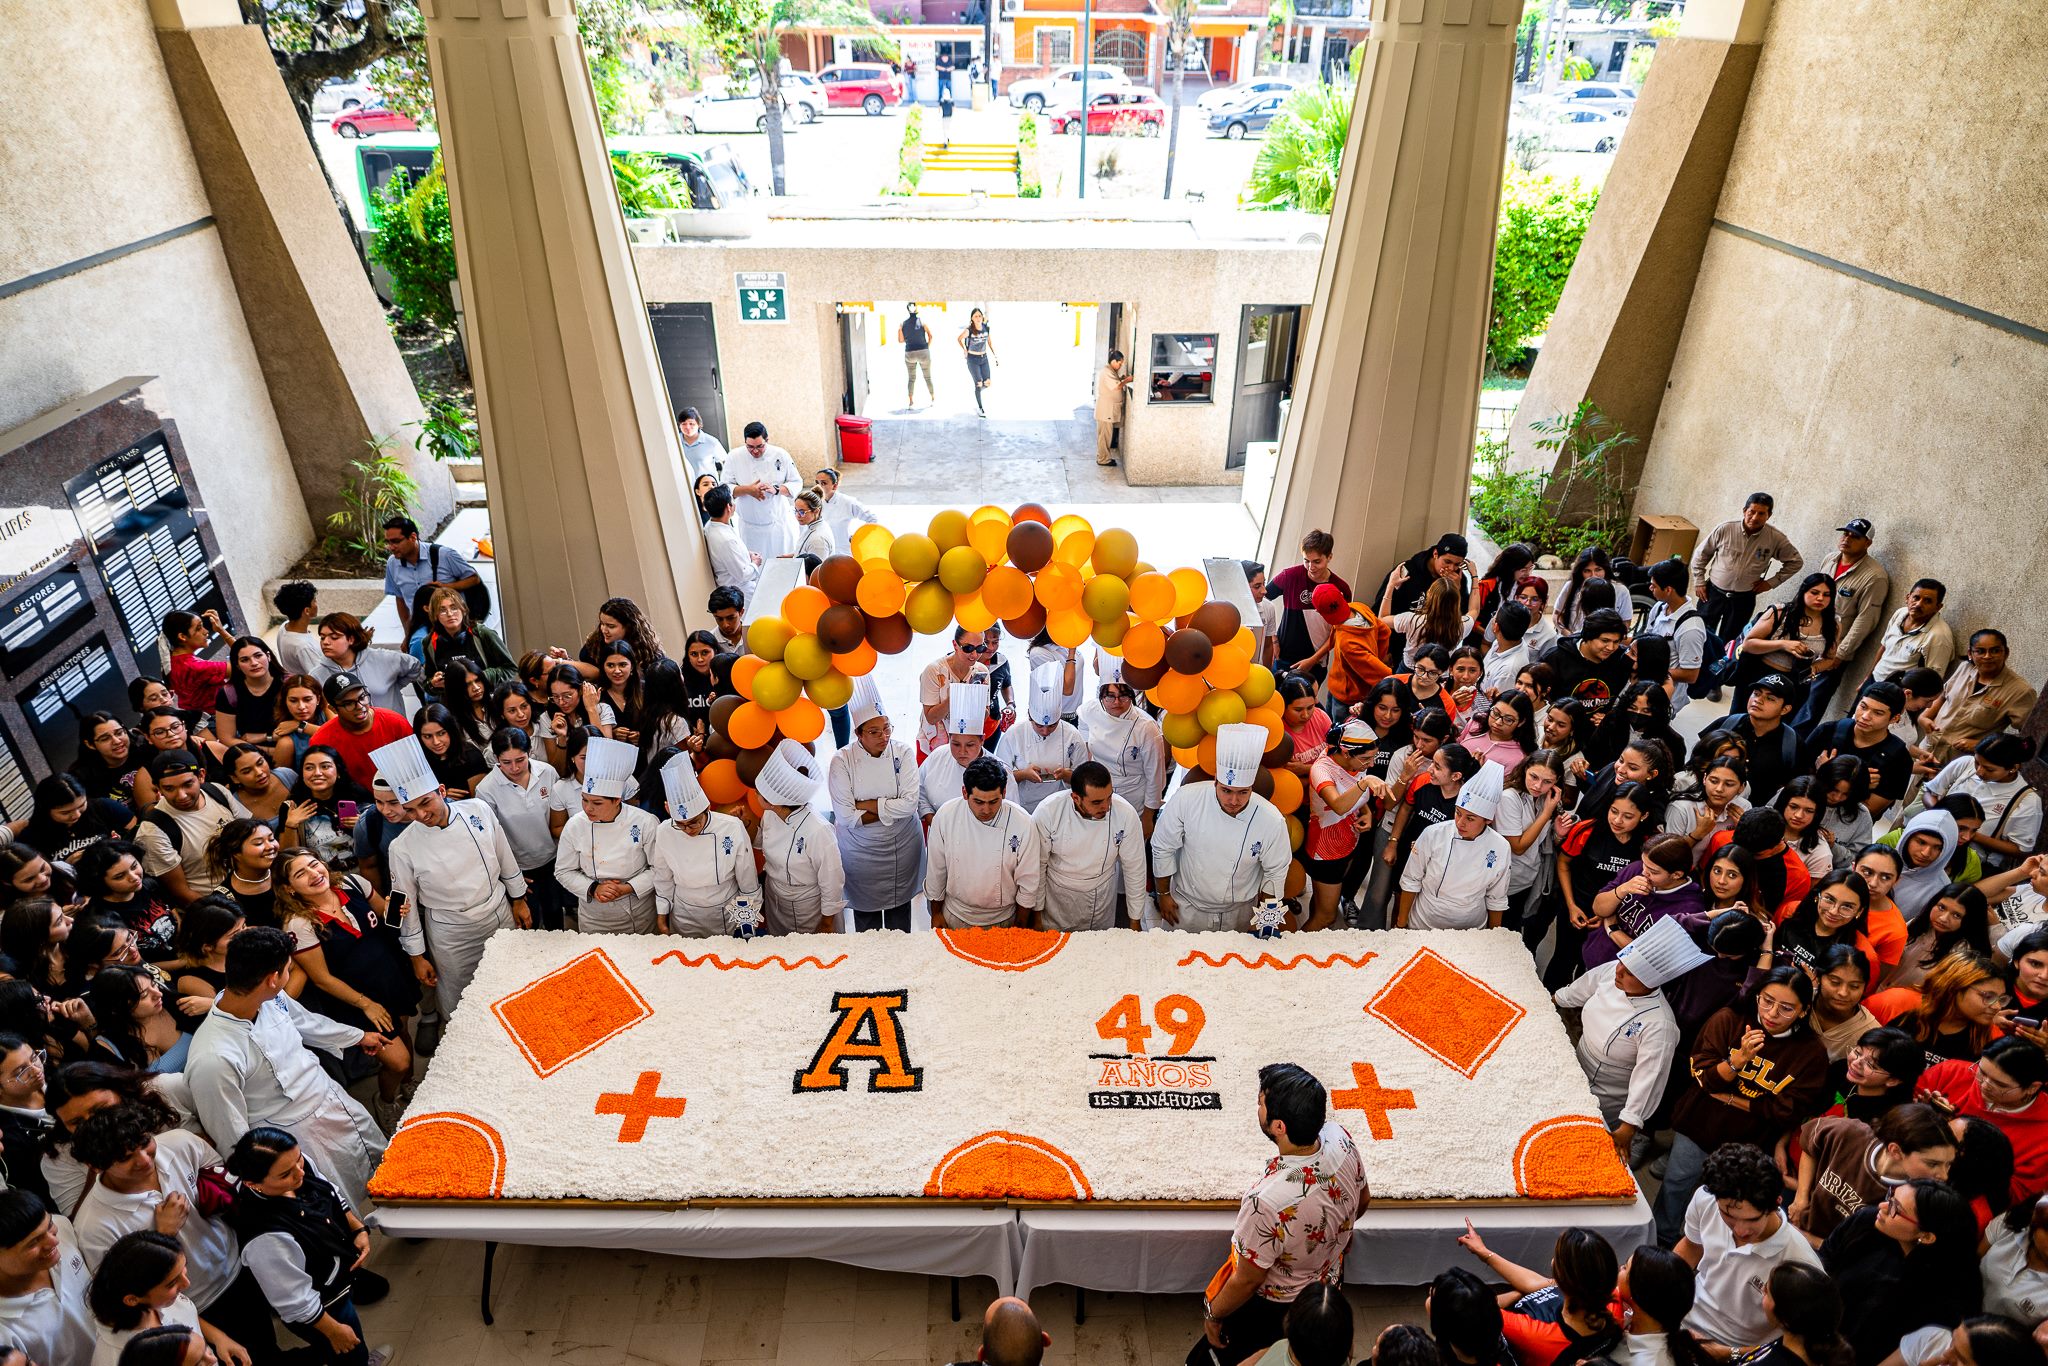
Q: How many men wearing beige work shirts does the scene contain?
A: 3